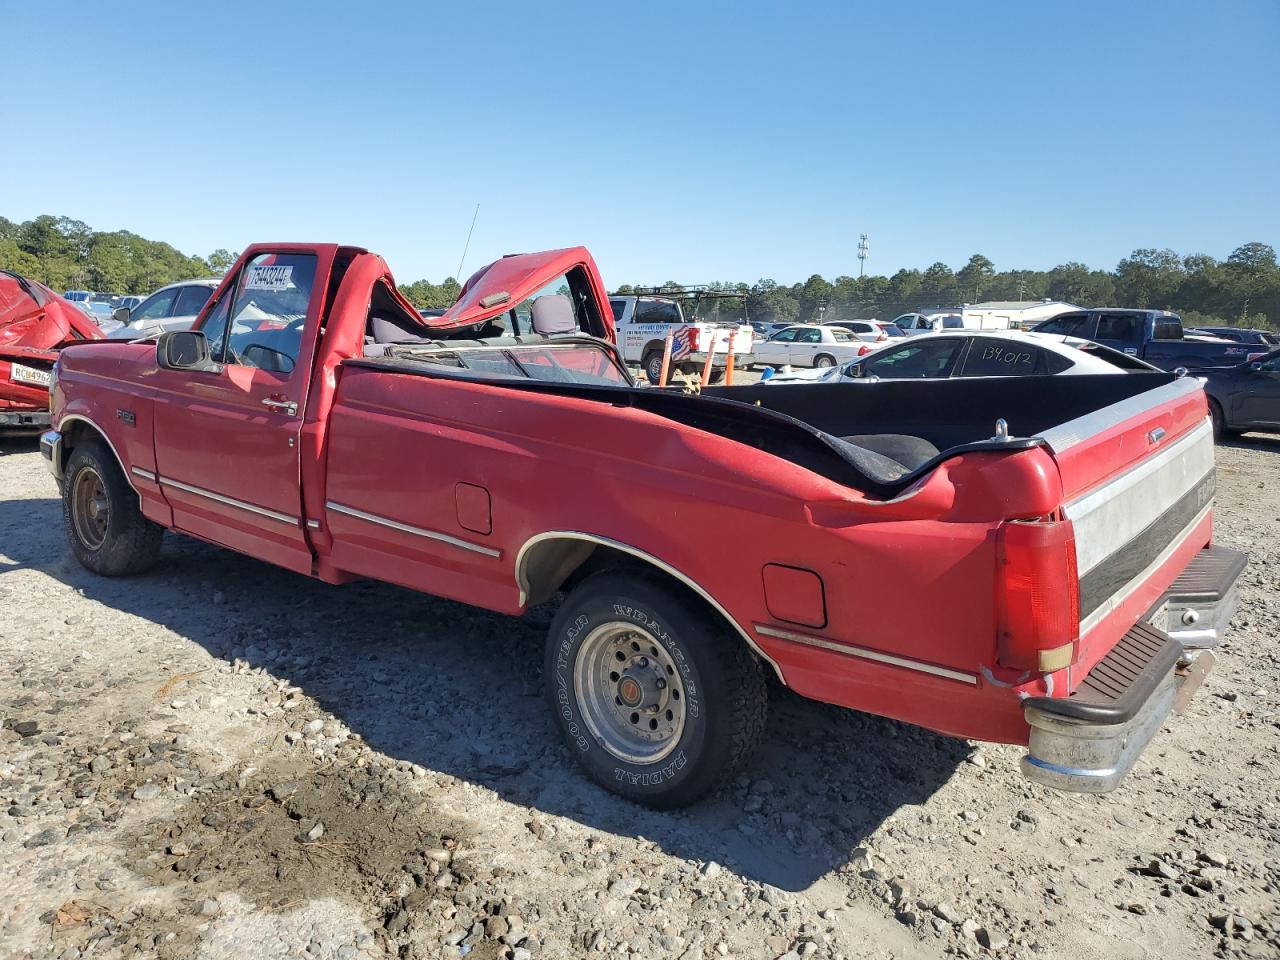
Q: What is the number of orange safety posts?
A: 3